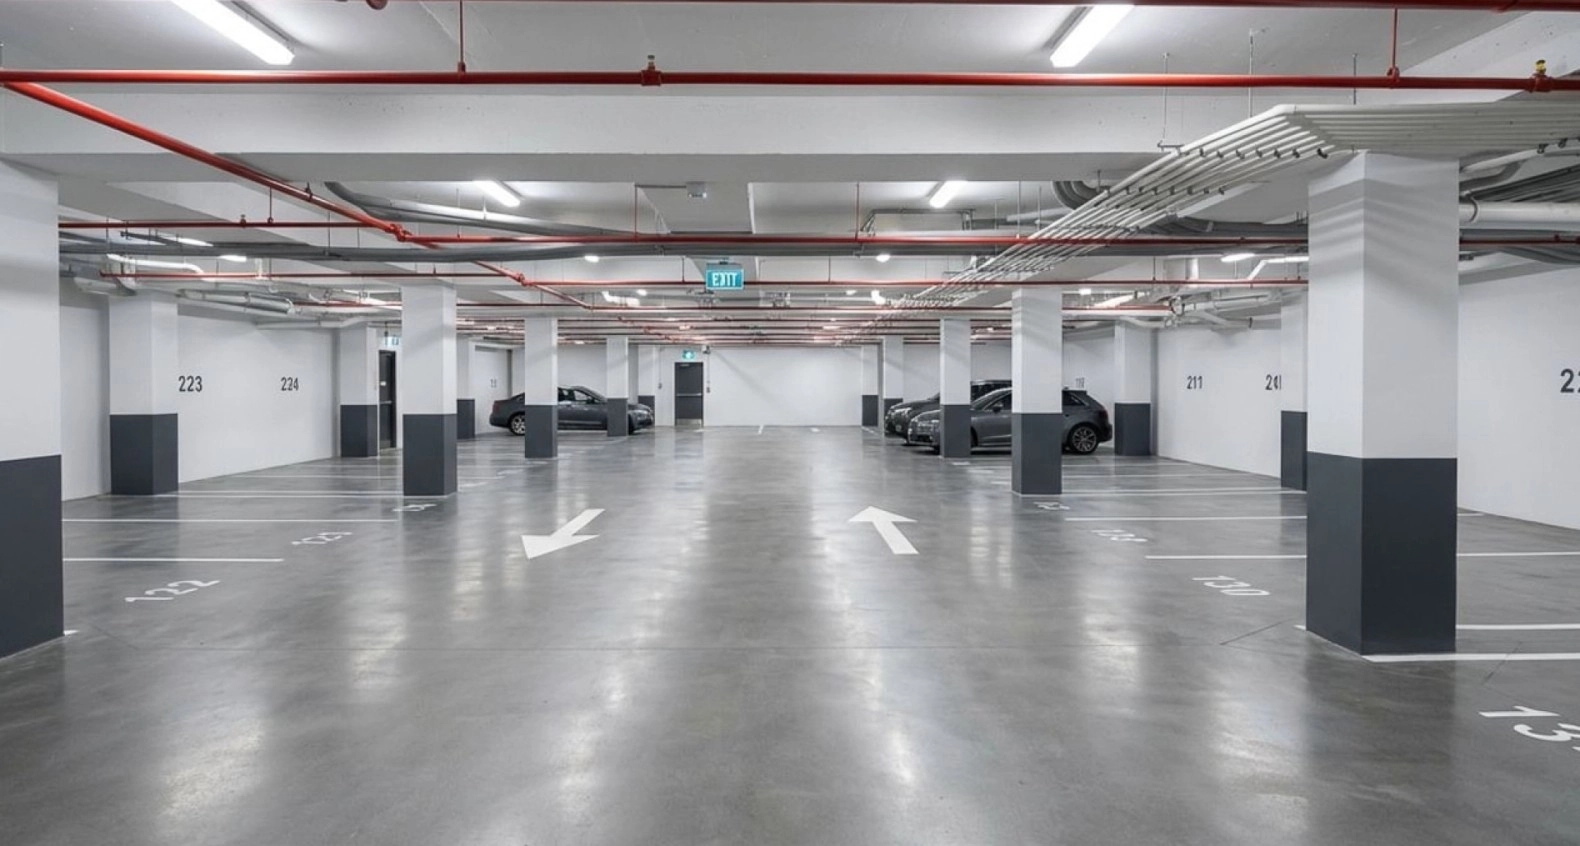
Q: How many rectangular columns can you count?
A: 15